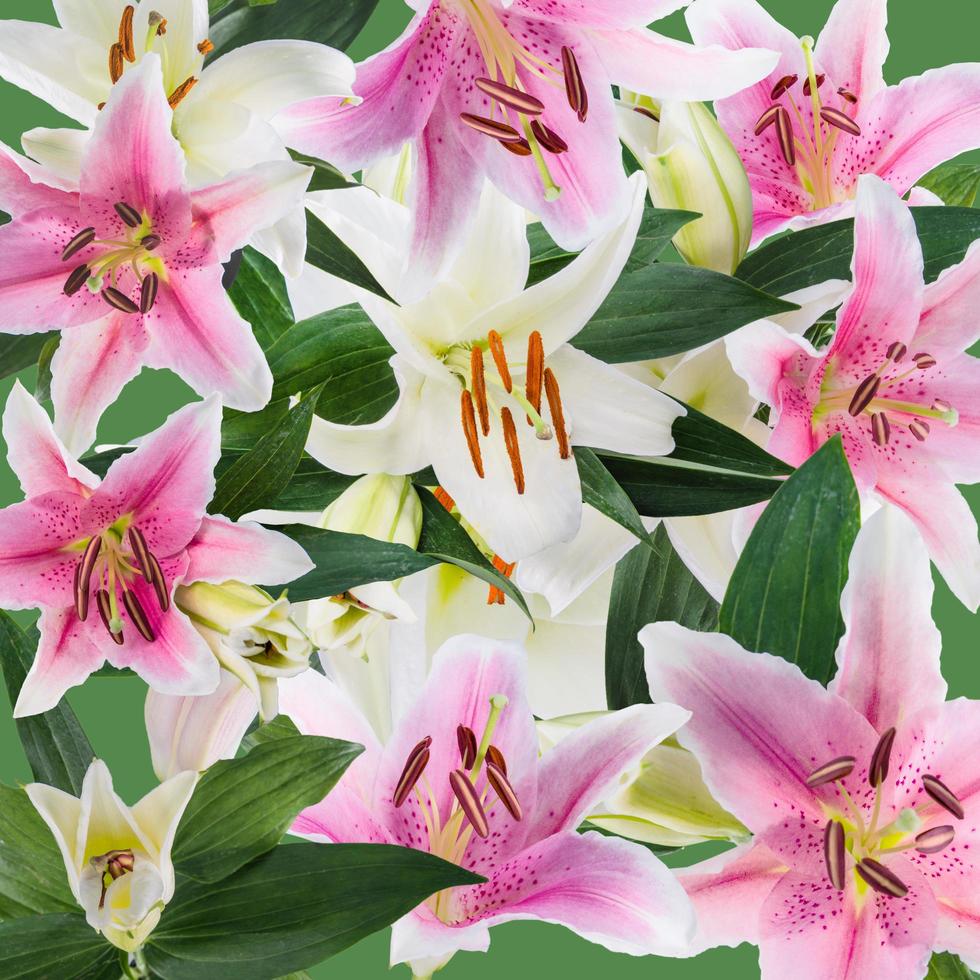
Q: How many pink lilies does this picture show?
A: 7